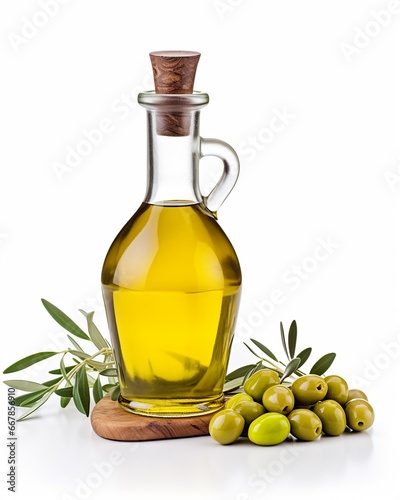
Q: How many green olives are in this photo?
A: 12